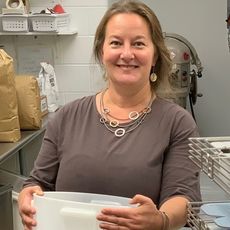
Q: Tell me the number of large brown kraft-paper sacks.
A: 2